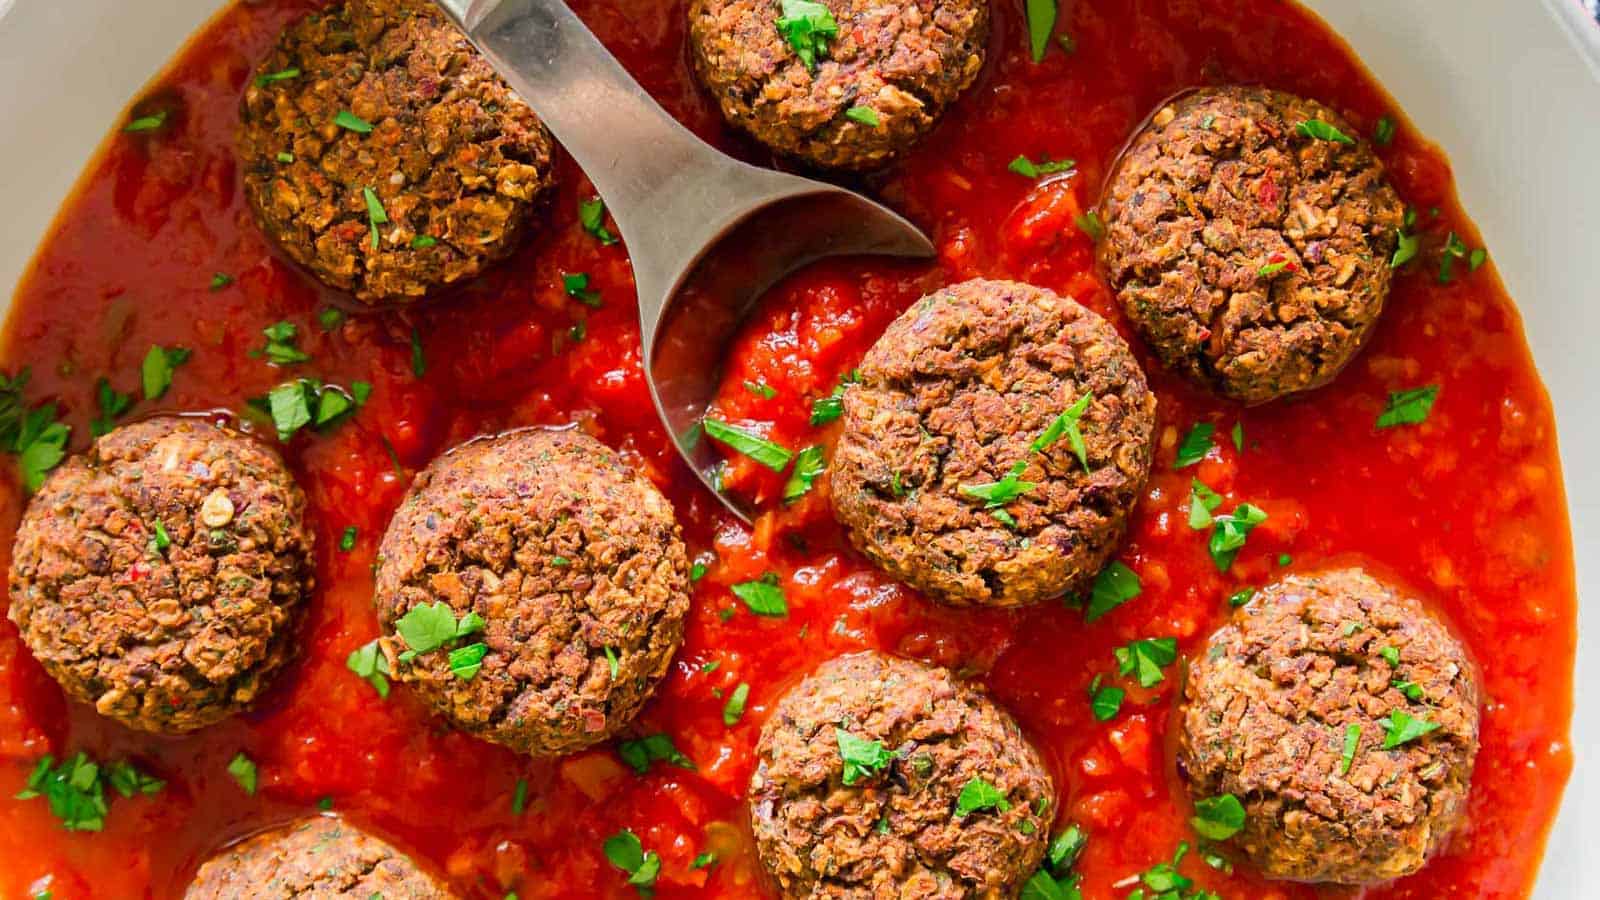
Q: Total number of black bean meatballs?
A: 9